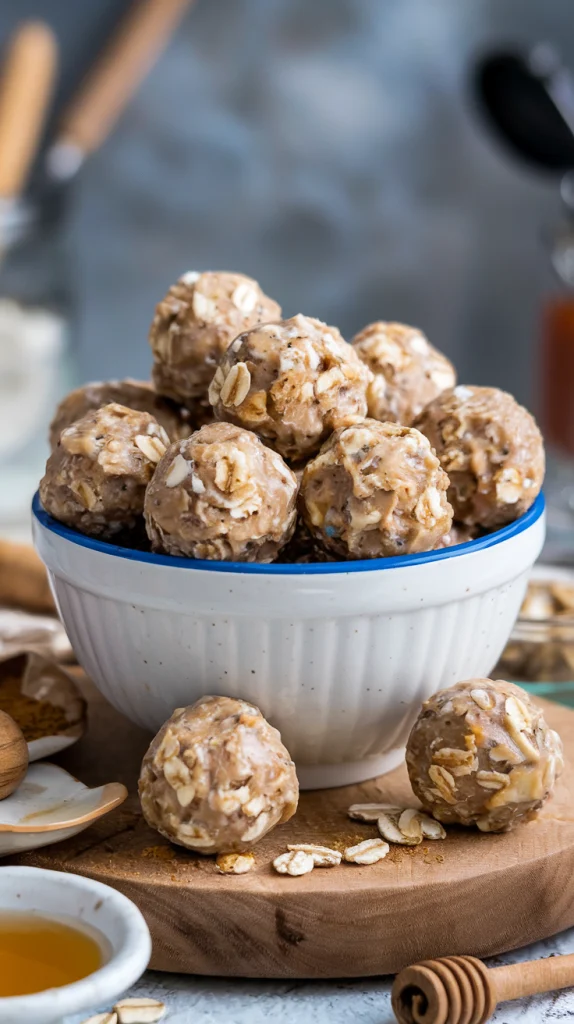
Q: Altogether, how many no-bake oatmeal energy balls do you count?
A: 10